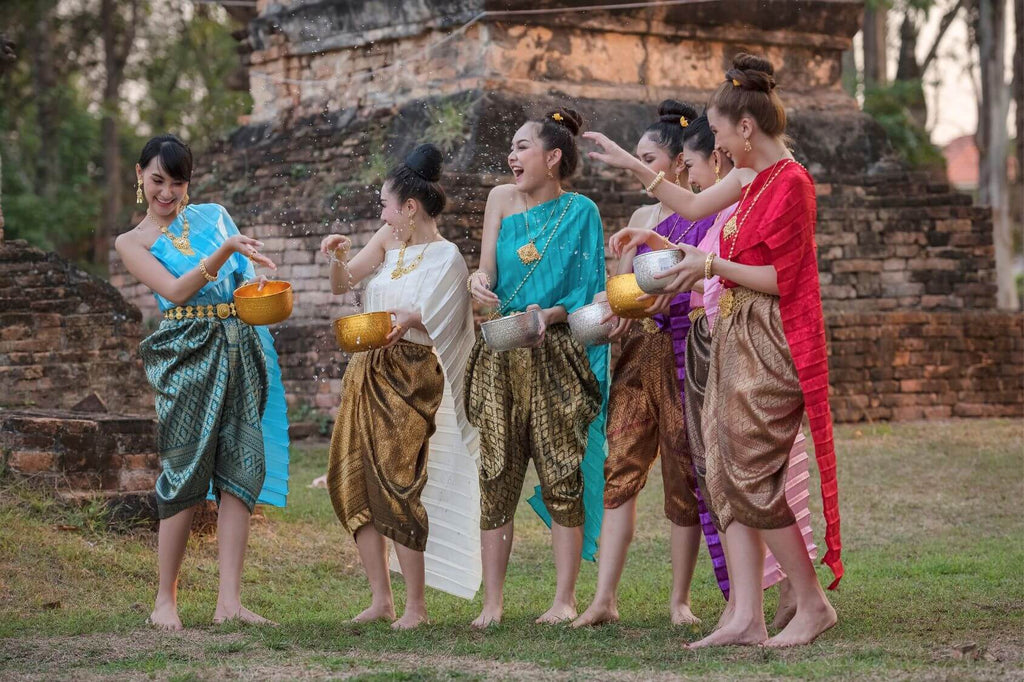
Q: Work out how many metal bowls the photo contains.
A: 6